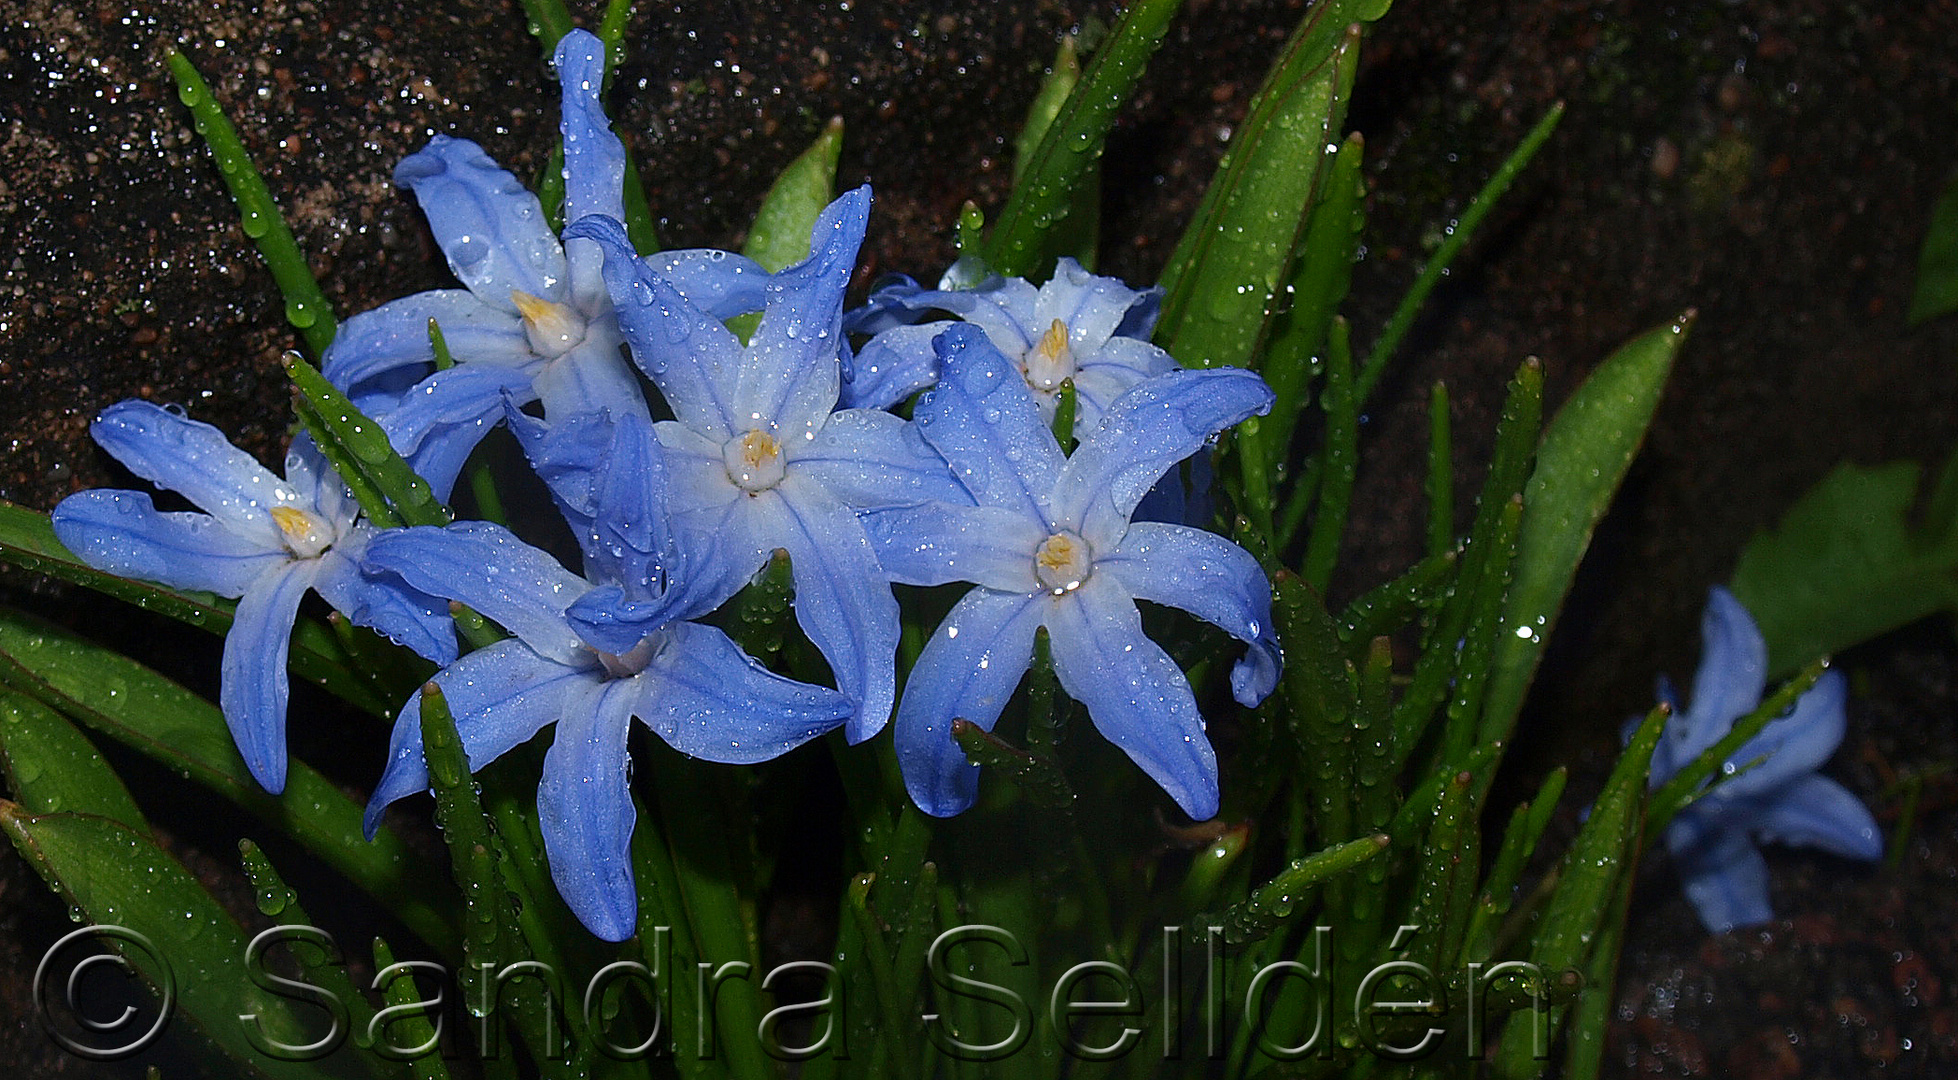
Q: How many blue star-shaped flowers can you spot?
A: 7